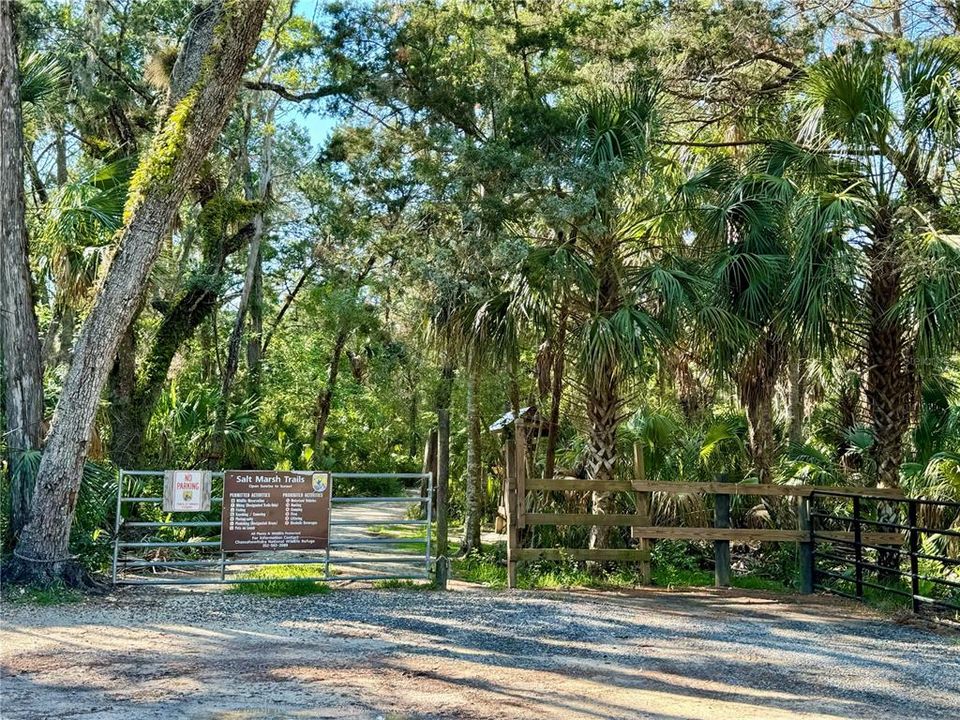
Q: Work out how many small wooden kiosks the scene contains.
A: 1